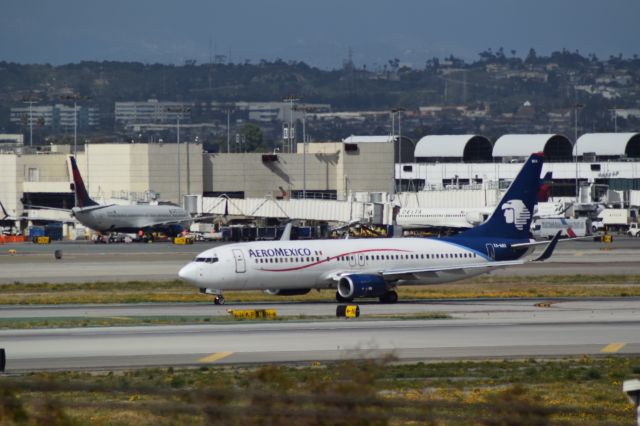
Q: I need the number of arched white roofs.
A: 4